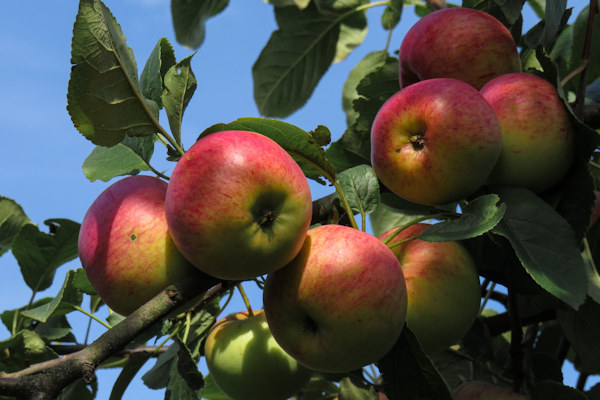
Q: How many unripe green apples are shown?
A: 1